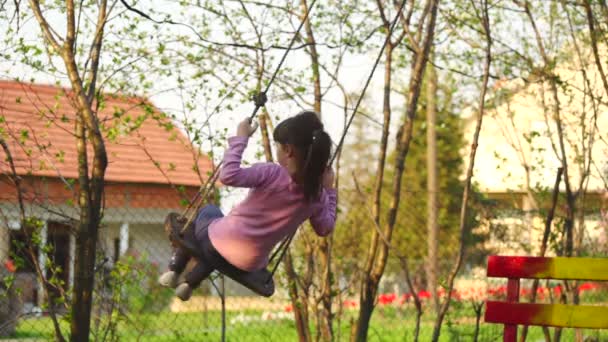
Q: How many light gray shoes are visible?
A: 2